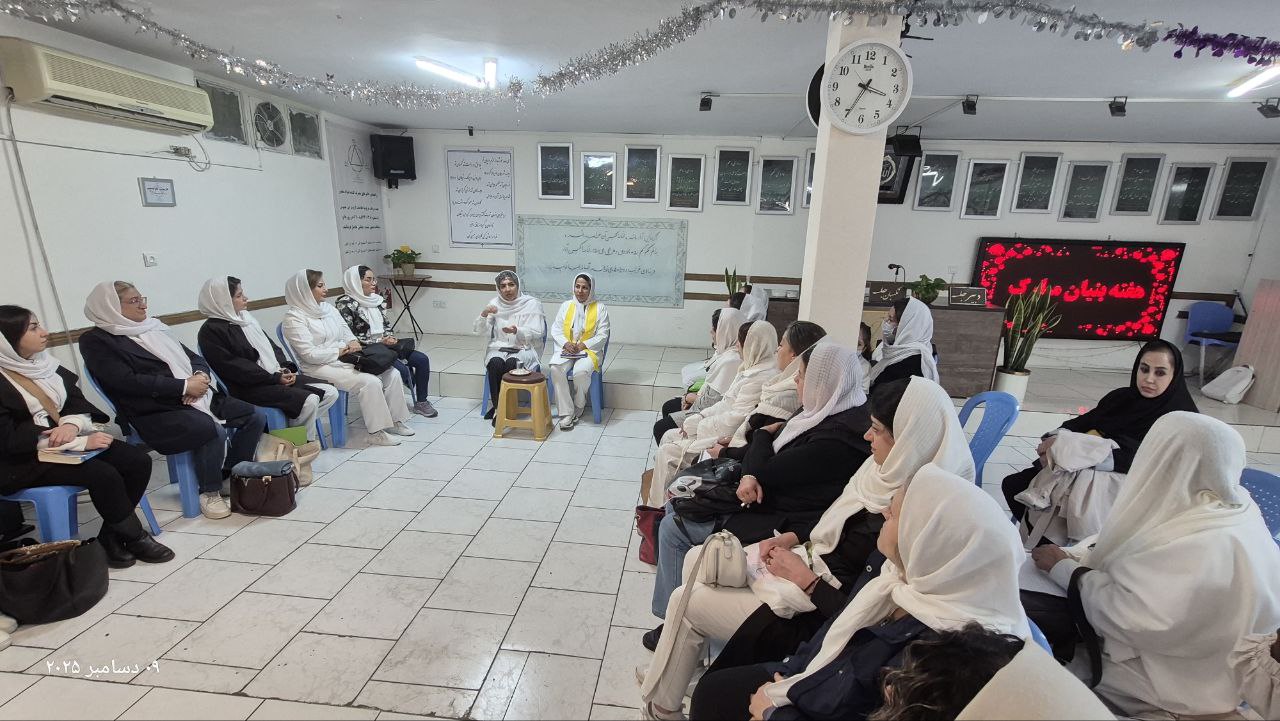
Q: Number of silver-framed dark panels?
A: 14